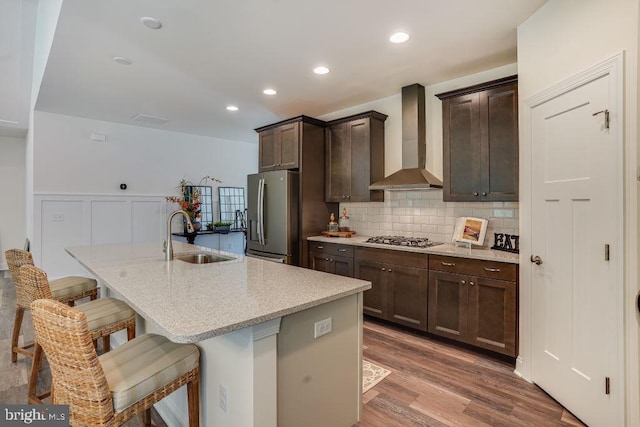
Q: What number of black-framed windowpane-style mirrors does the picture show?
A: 2